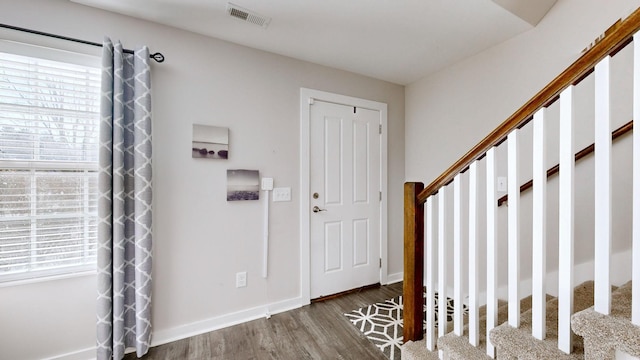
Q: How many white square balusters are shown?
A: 10